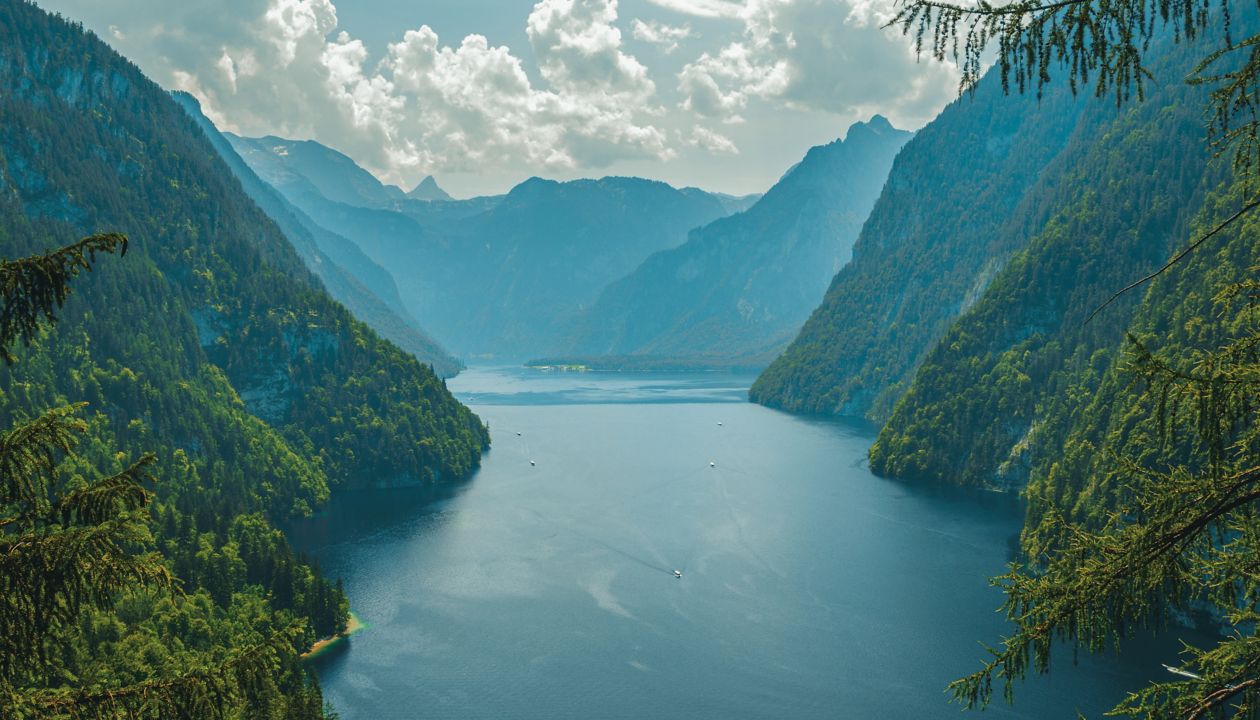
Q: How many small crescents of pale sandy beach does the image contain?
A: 1